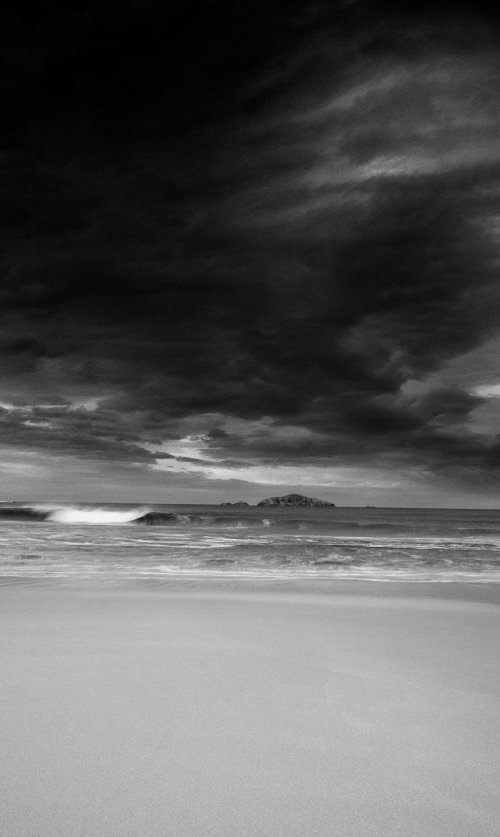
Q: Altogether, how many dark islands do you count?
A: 2